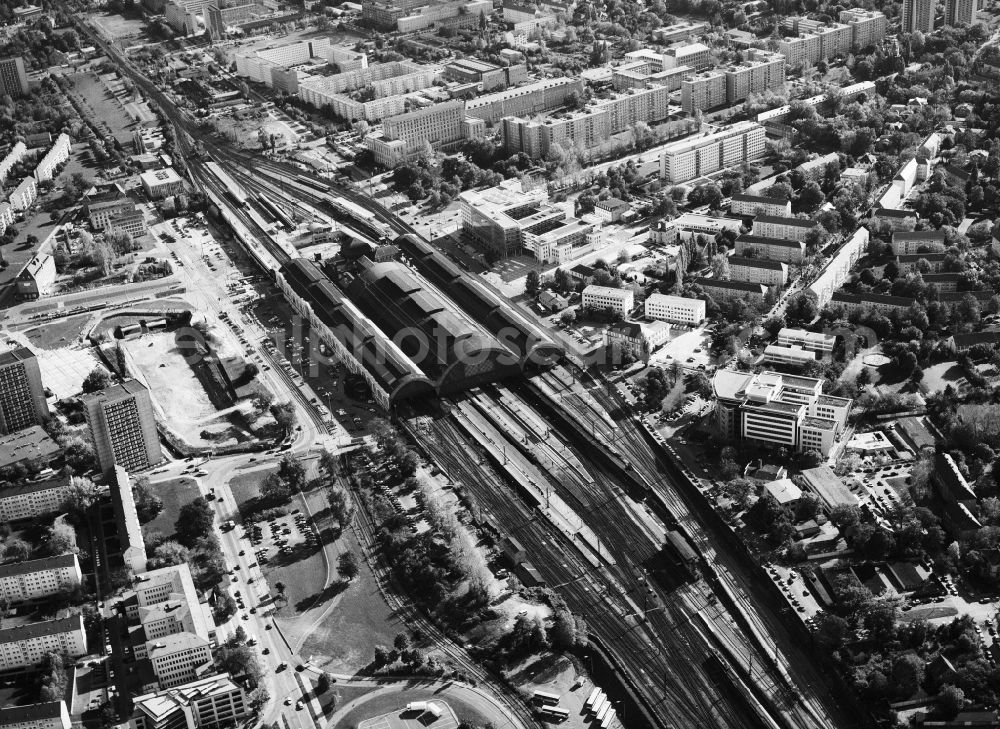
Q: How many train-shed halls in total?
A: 3